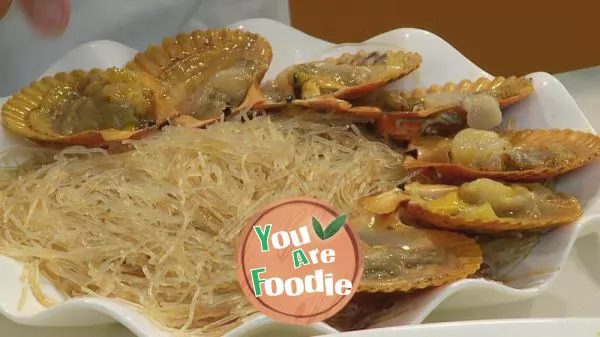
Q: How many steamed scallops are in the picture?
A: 7